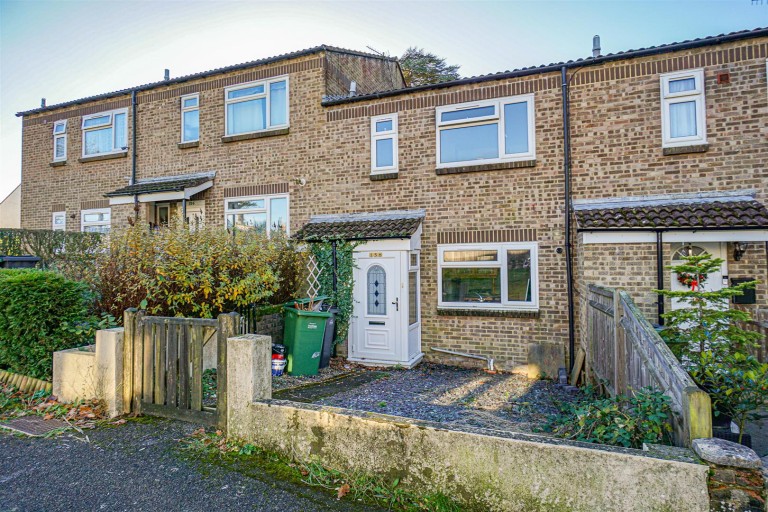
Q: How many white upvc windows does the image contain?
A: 11